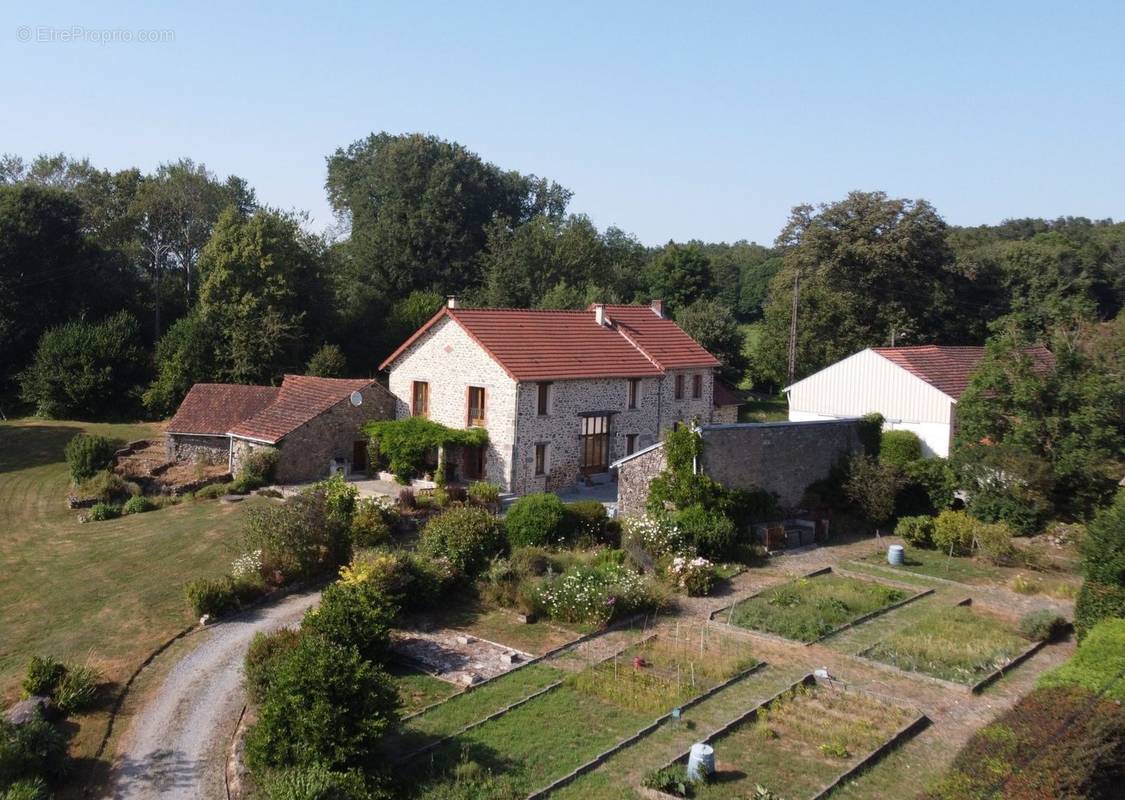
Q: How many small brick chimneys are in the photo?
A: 3